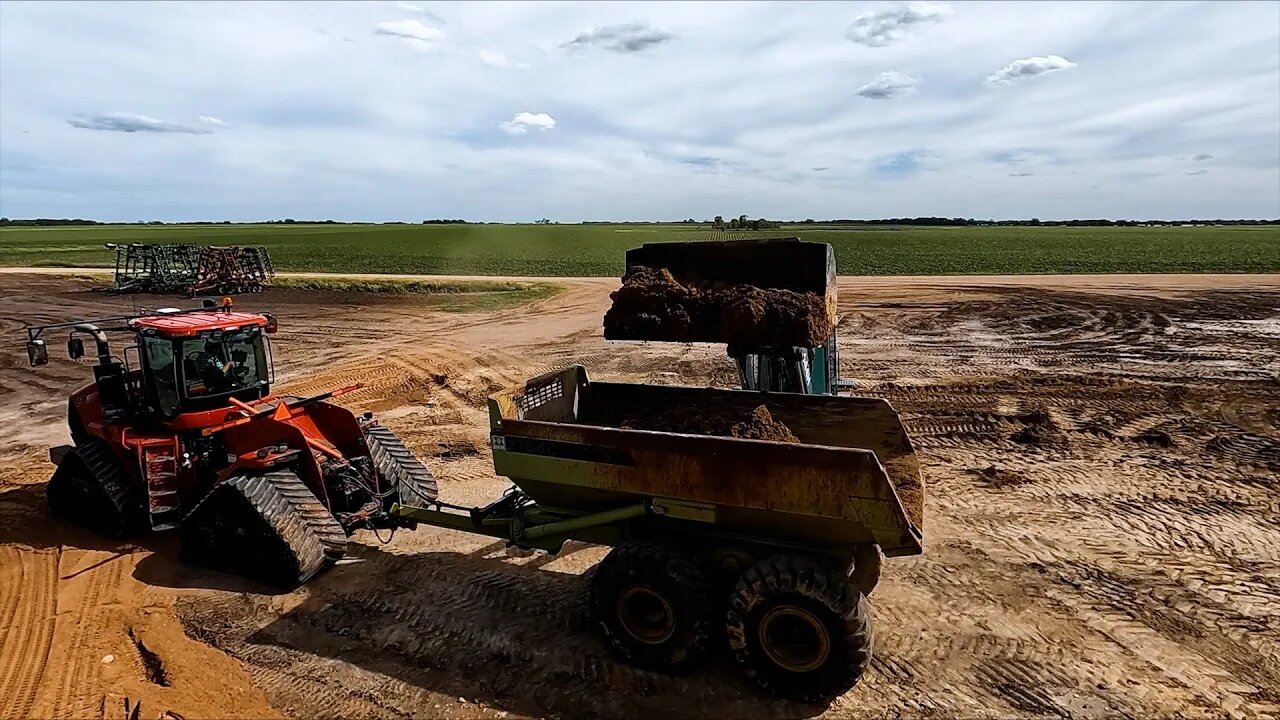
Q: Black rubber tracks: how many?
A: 3